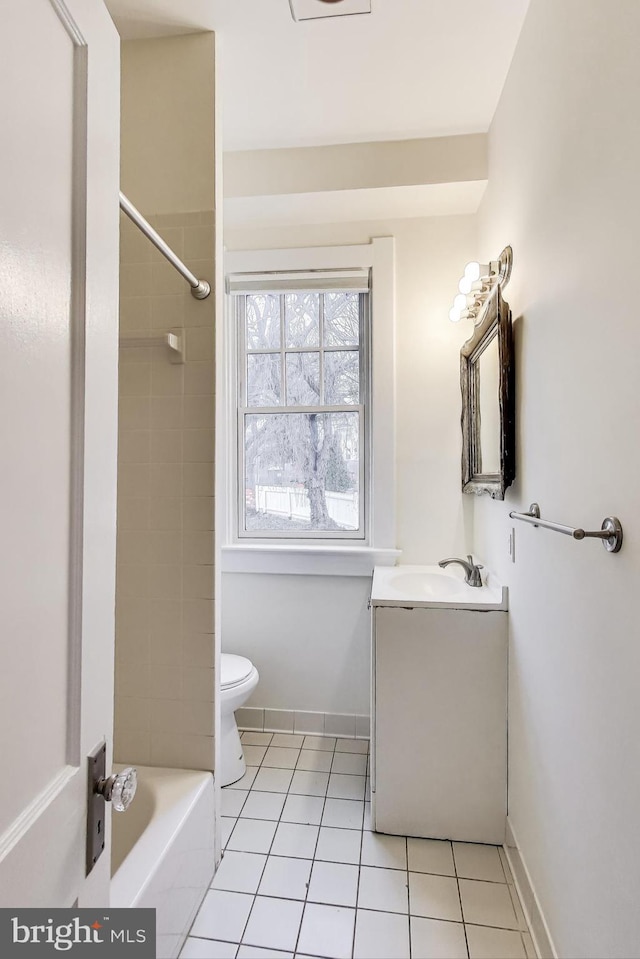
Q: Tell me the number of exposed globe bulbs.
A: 4